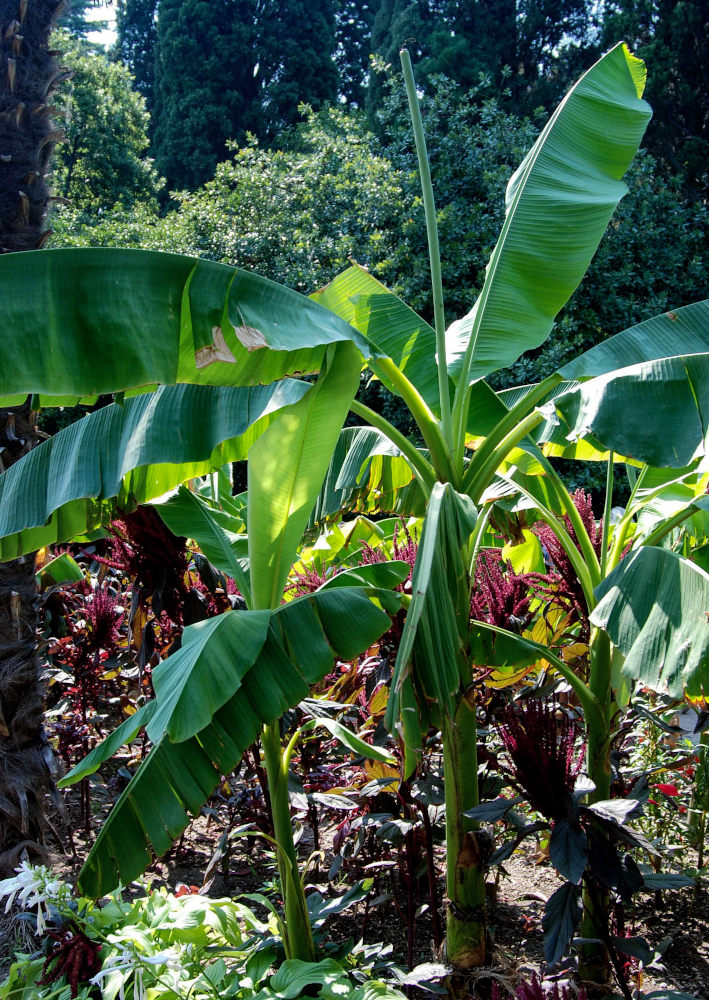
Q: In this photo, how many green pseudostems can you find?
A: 3